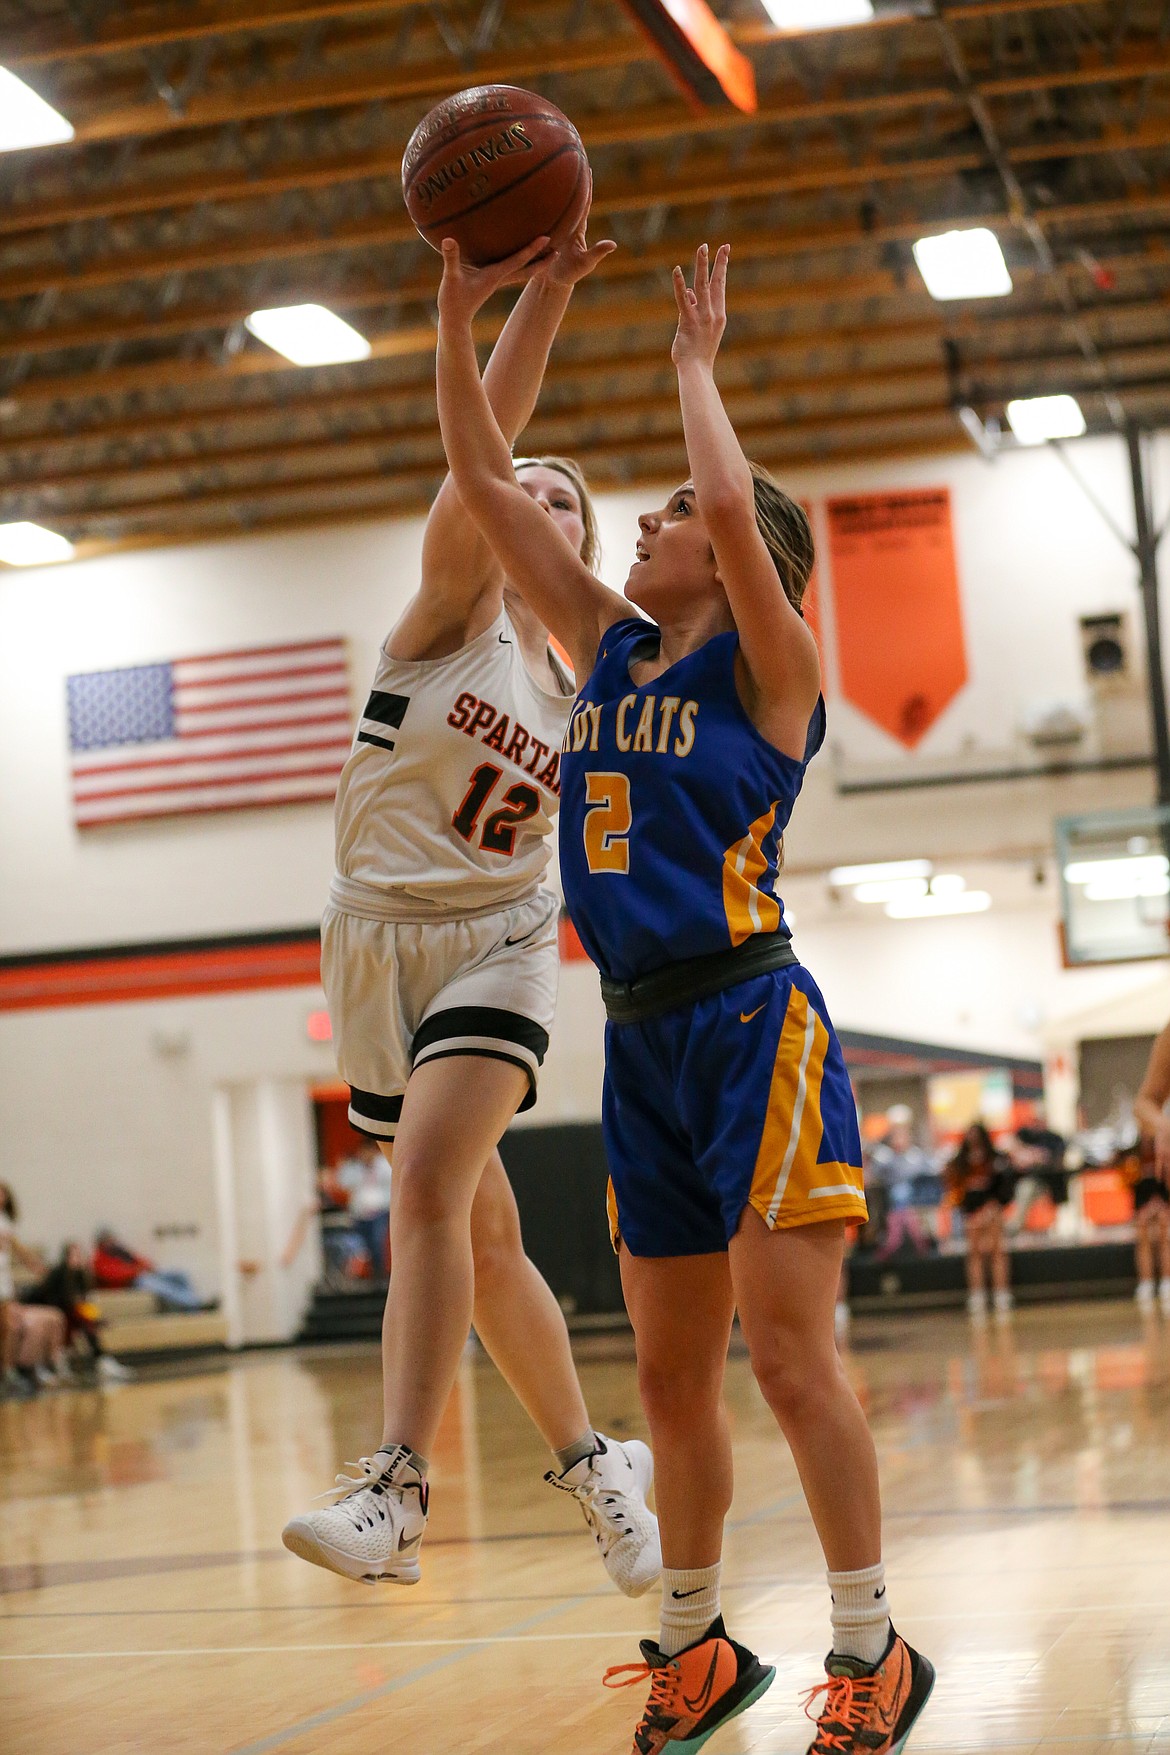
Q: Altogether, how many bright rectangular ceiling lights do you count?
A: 6